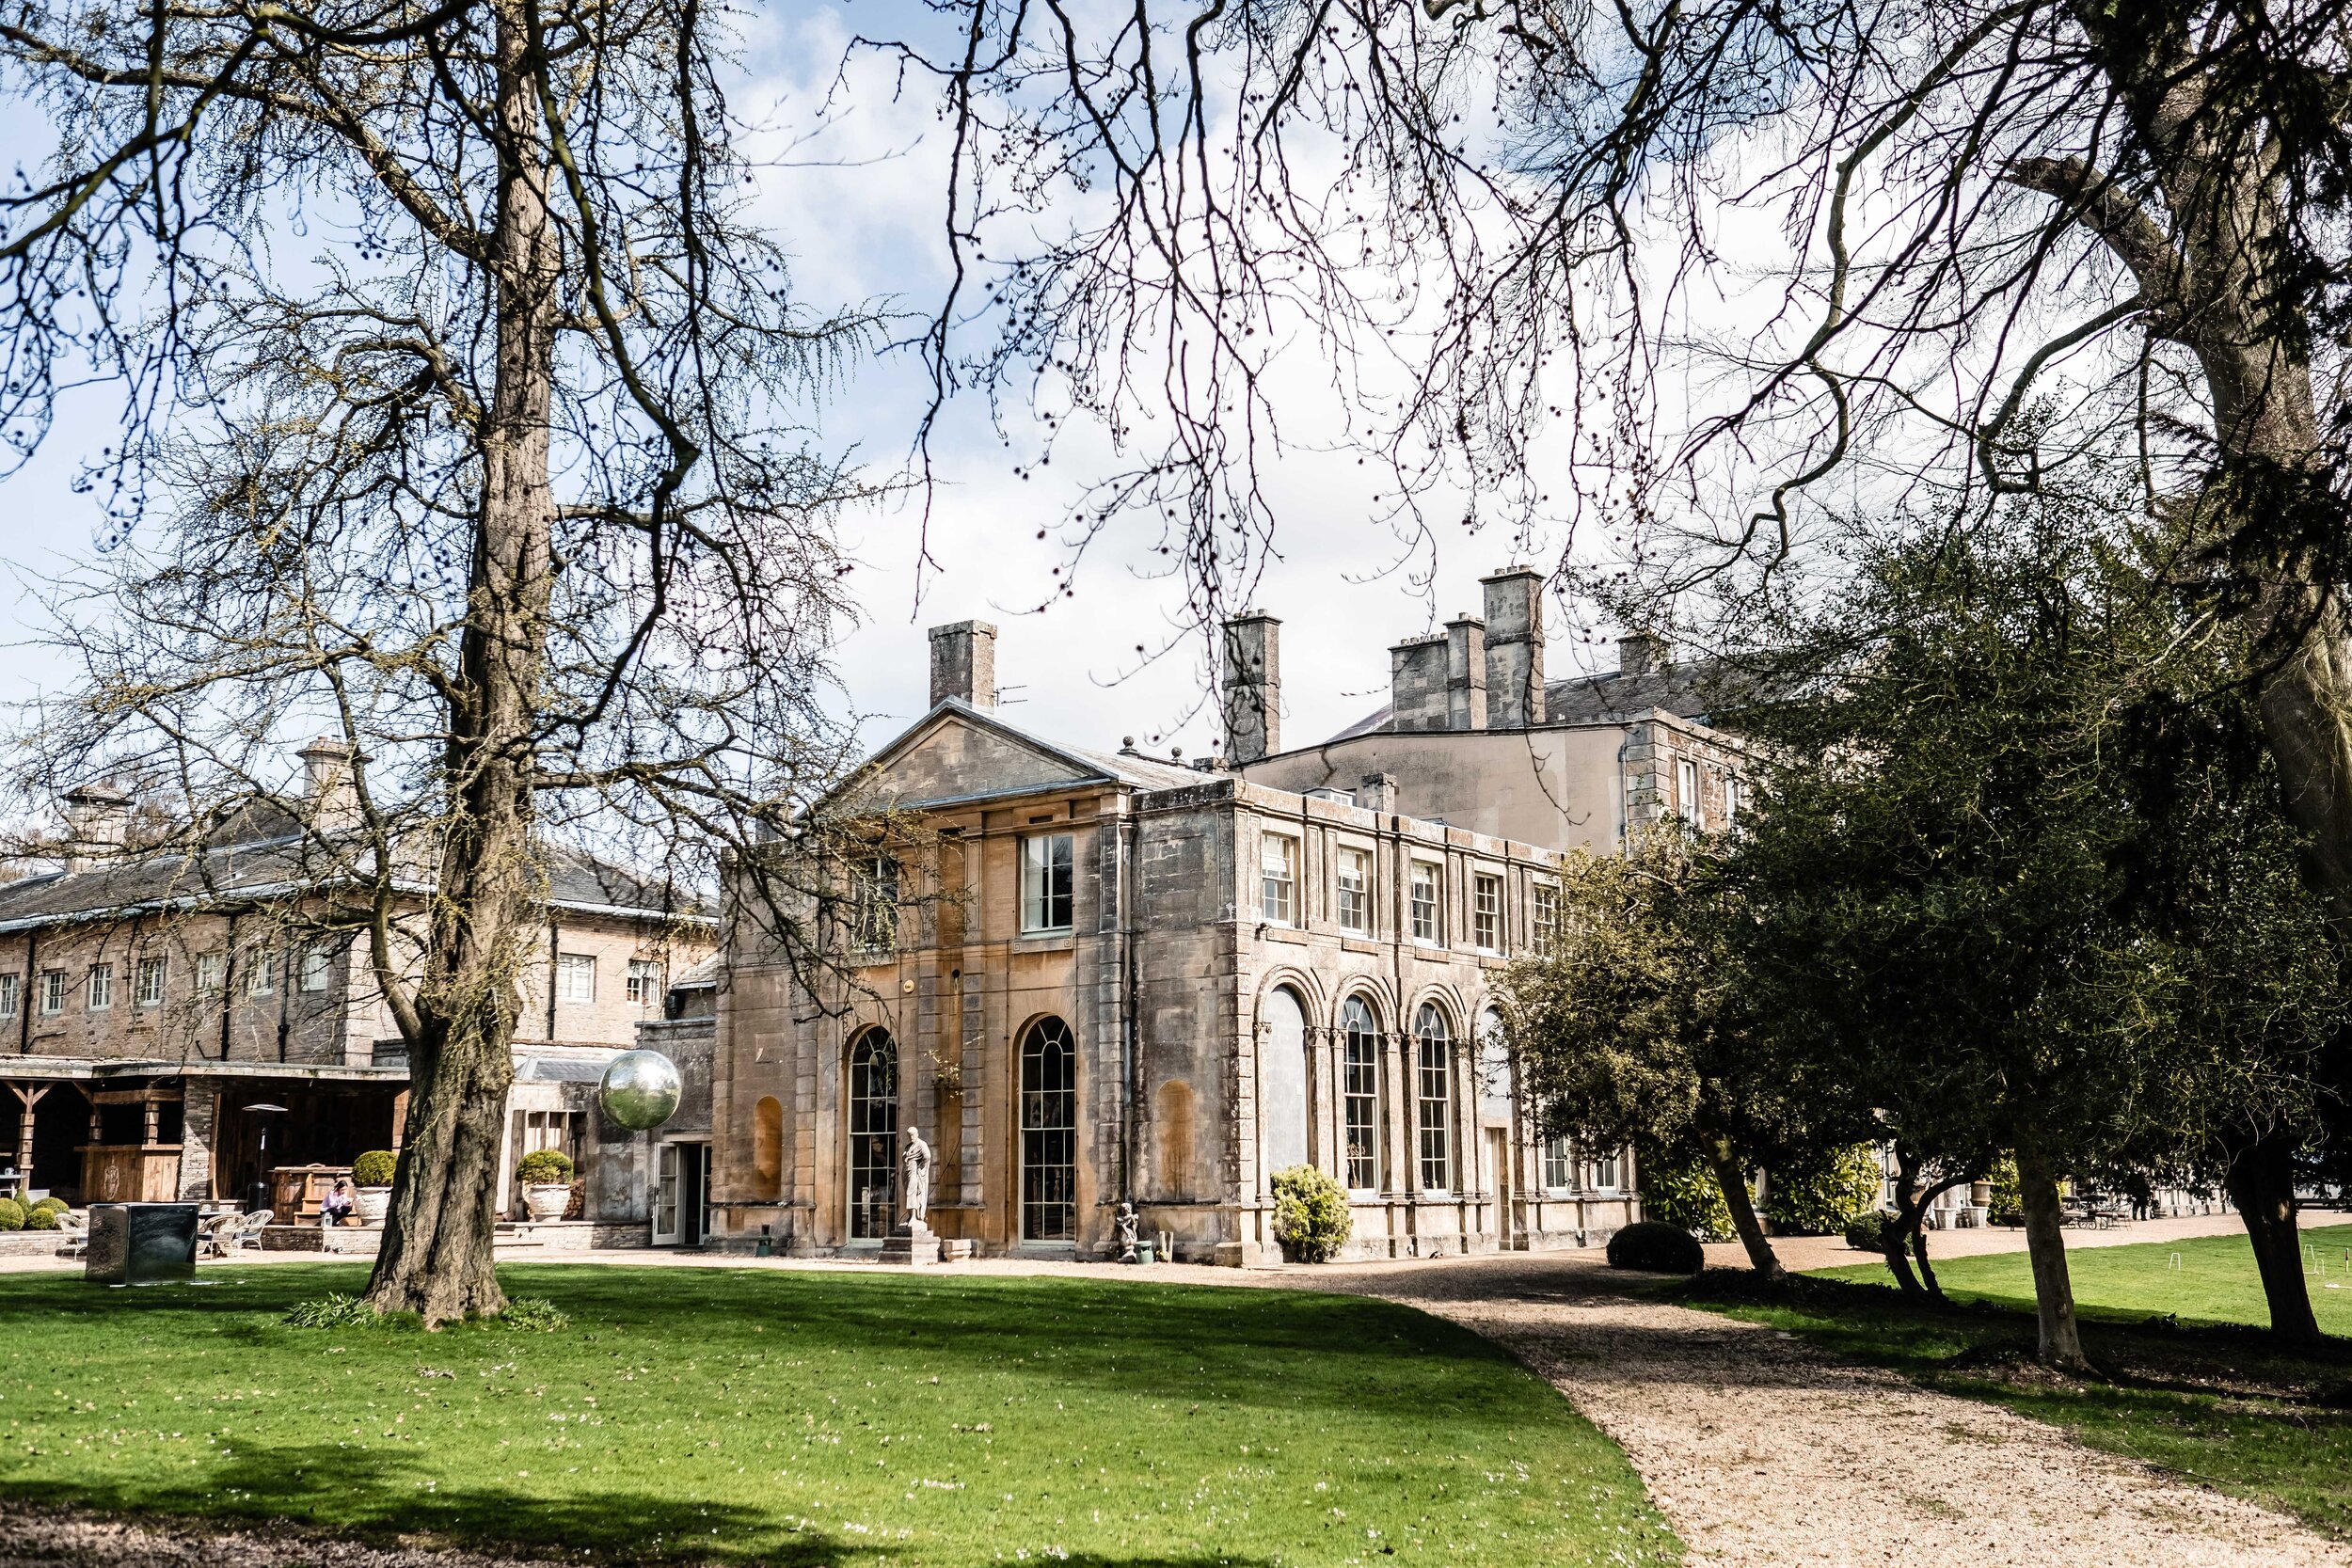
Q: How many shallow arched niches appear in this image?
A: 2